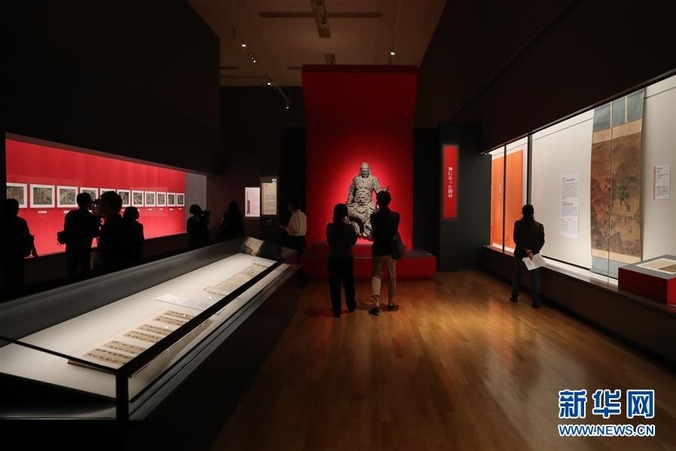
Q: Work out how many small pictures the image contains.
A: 11